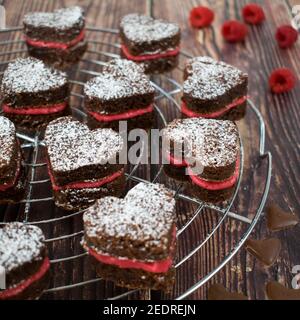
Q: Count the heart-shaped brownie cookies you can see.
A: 10